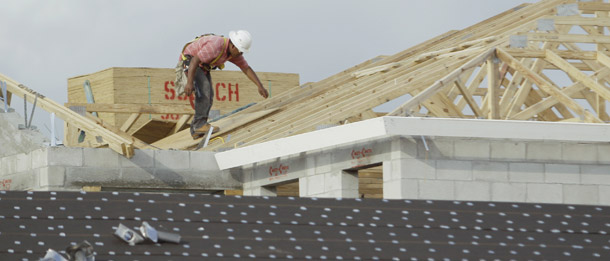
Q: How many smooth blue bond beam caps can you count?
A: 0